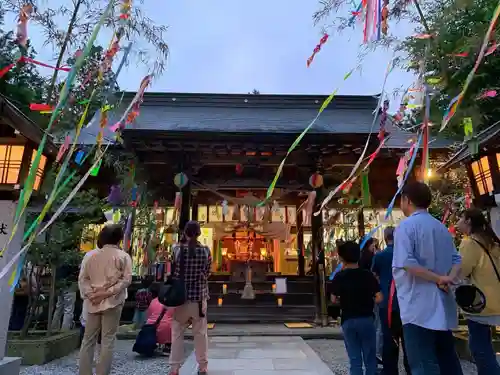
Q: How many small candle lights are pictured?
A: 4